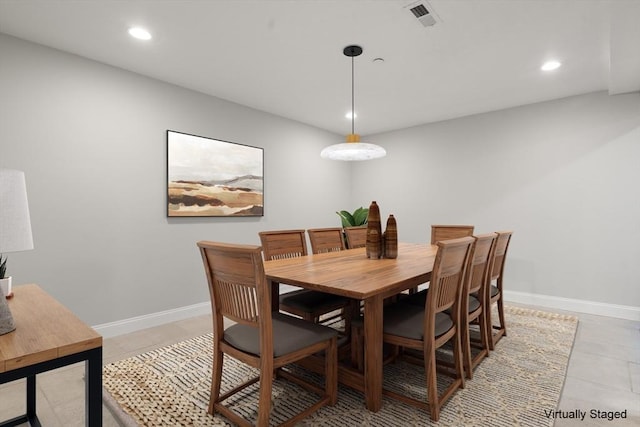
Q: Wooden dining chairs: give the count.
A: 8